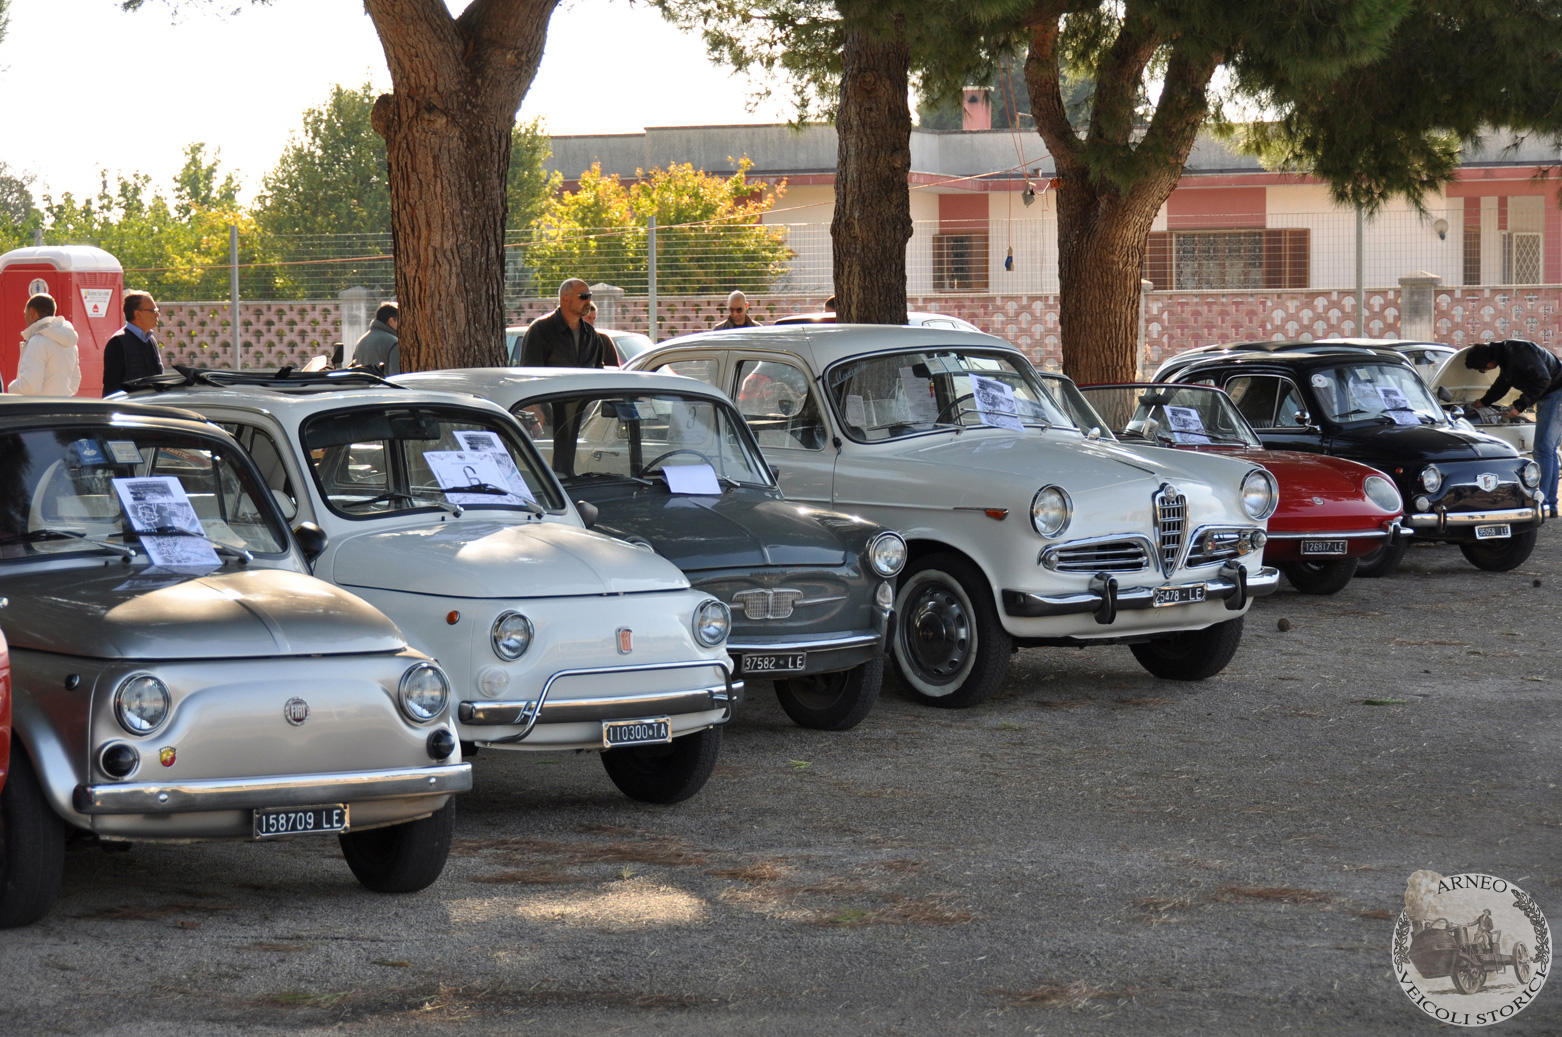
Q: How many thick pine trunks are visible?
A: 3